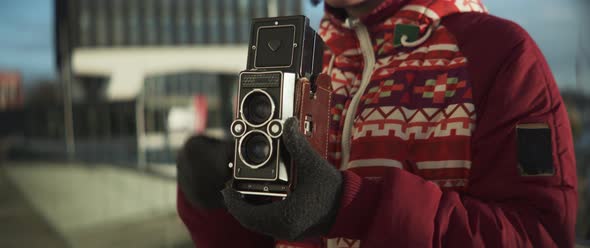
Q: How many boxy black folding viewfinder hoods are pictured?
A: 1